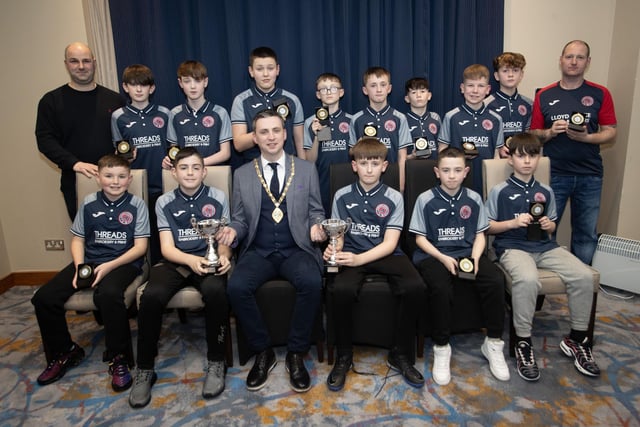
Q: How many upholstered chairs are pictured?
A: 6